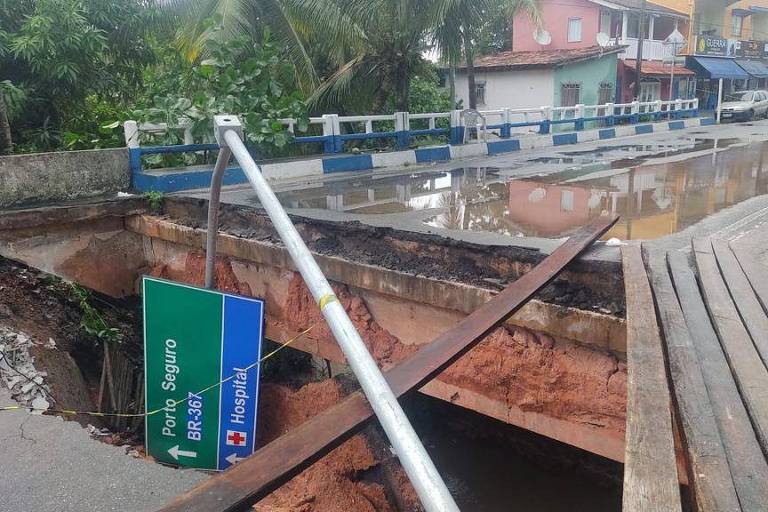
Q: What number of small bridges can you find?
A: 1